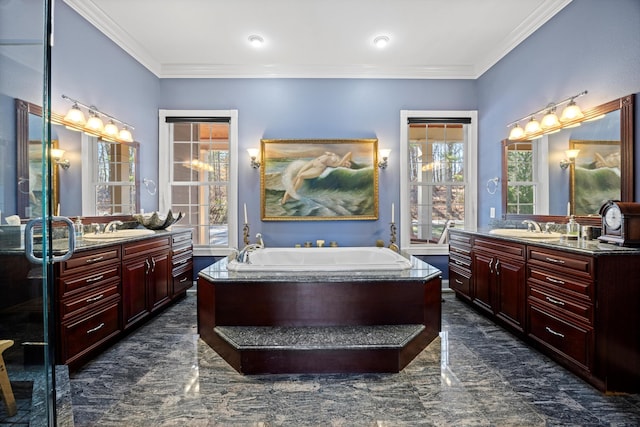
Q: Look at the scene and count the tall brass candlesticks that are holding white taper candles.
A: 2